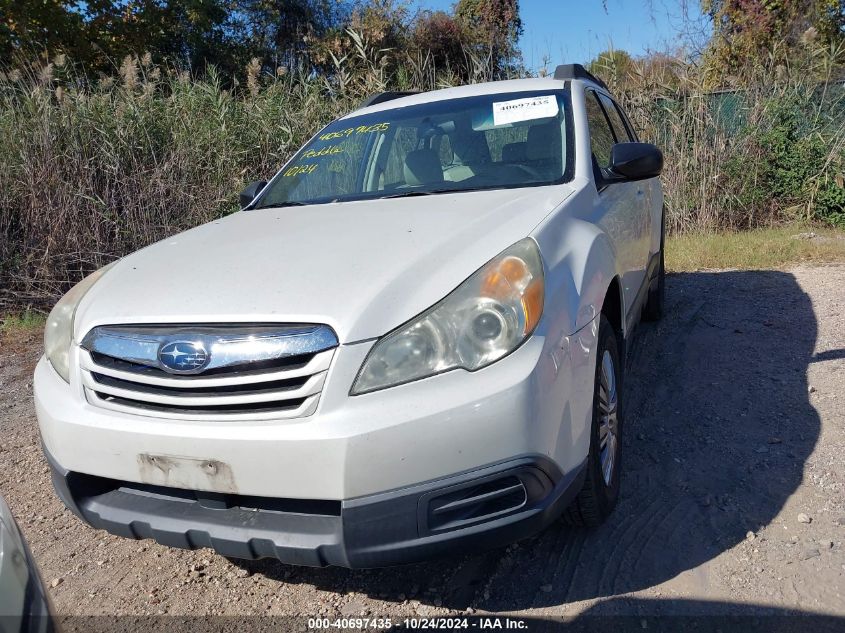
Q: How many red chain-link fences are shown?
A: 0